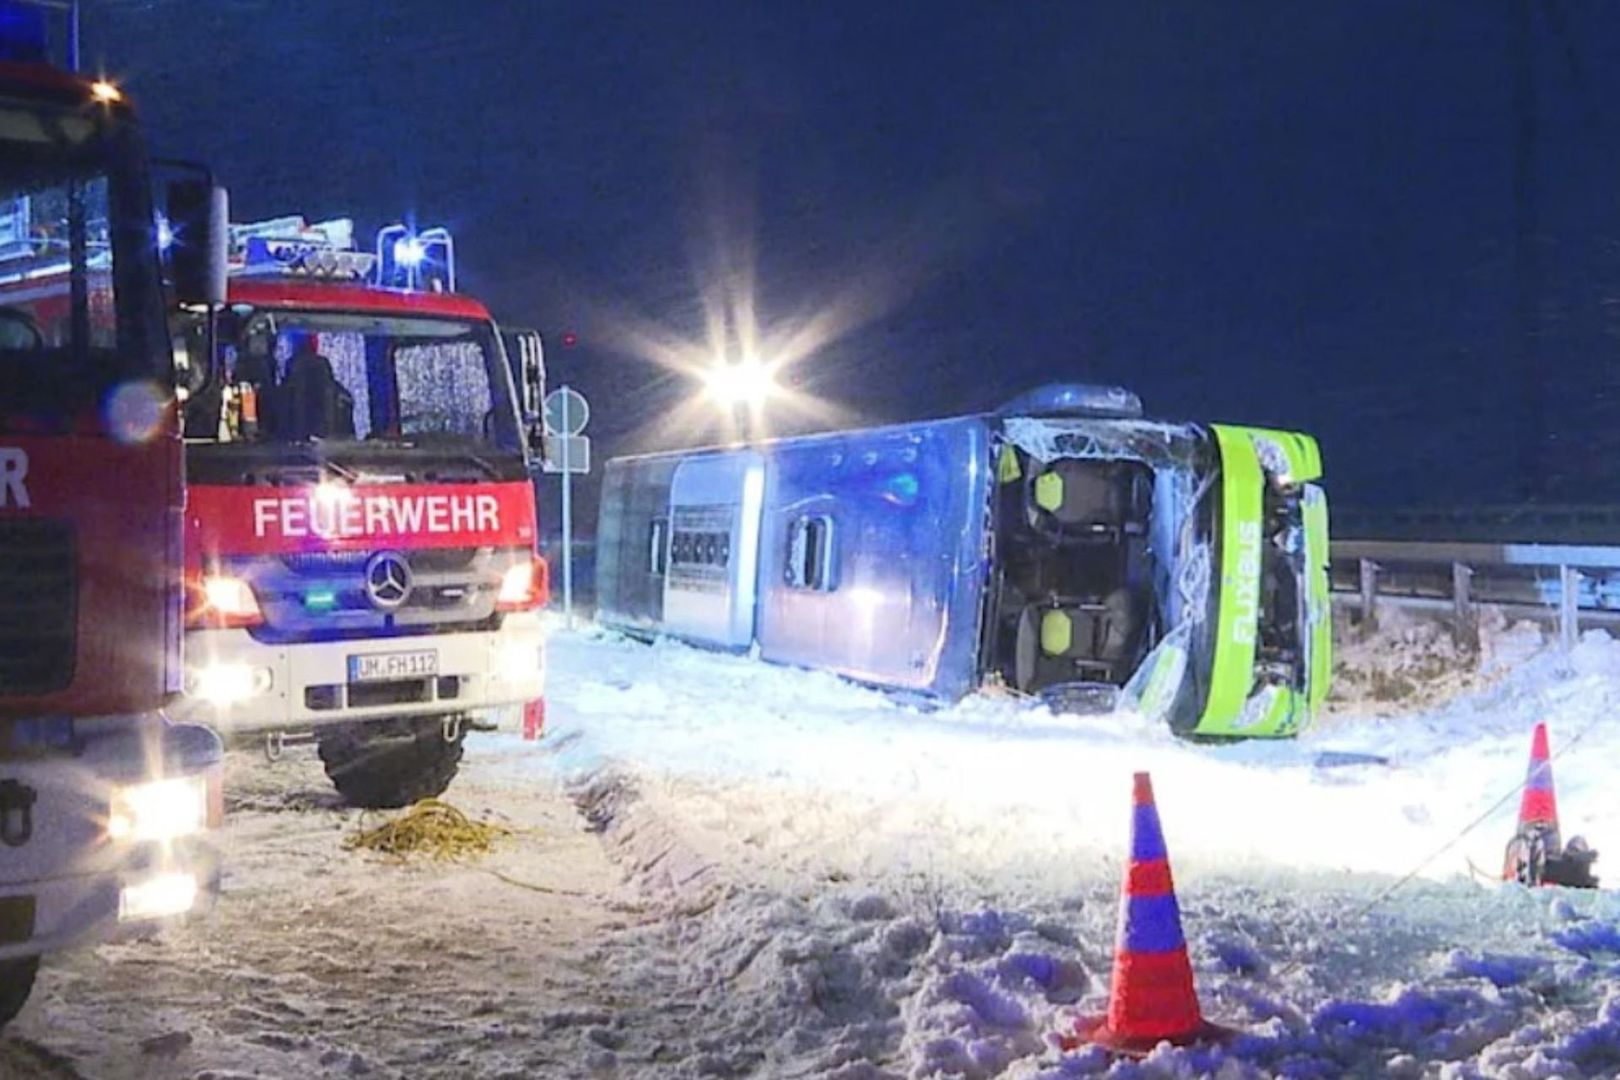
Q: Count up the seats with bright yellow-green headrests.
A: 2